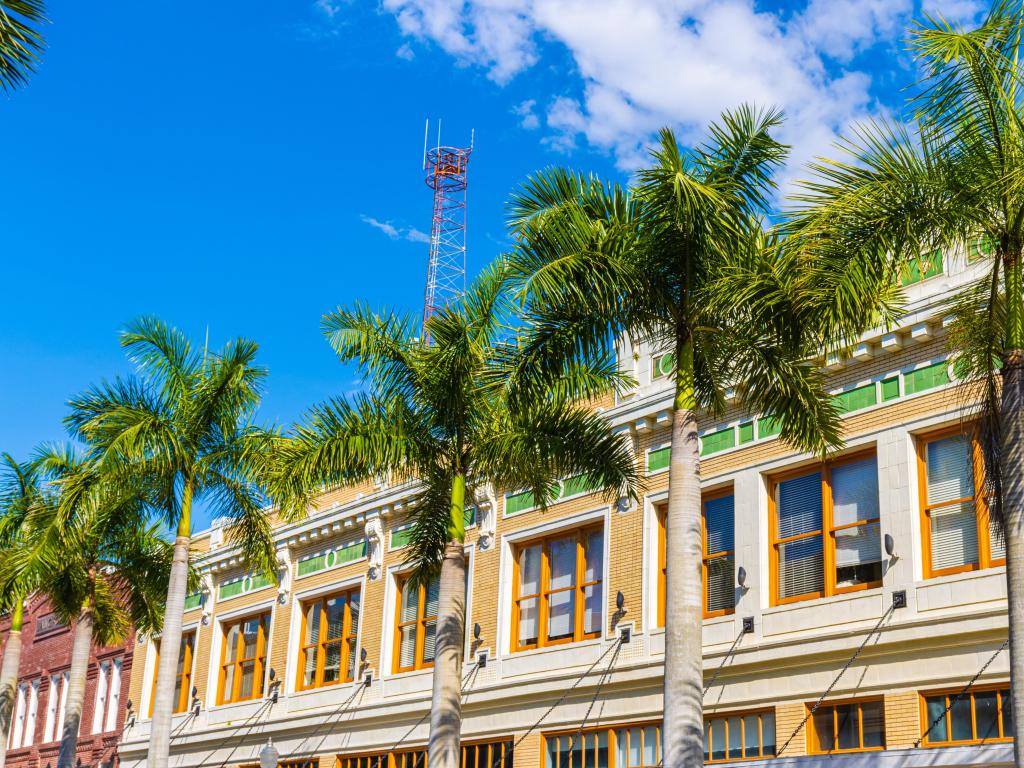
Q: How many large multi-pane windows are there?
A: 8